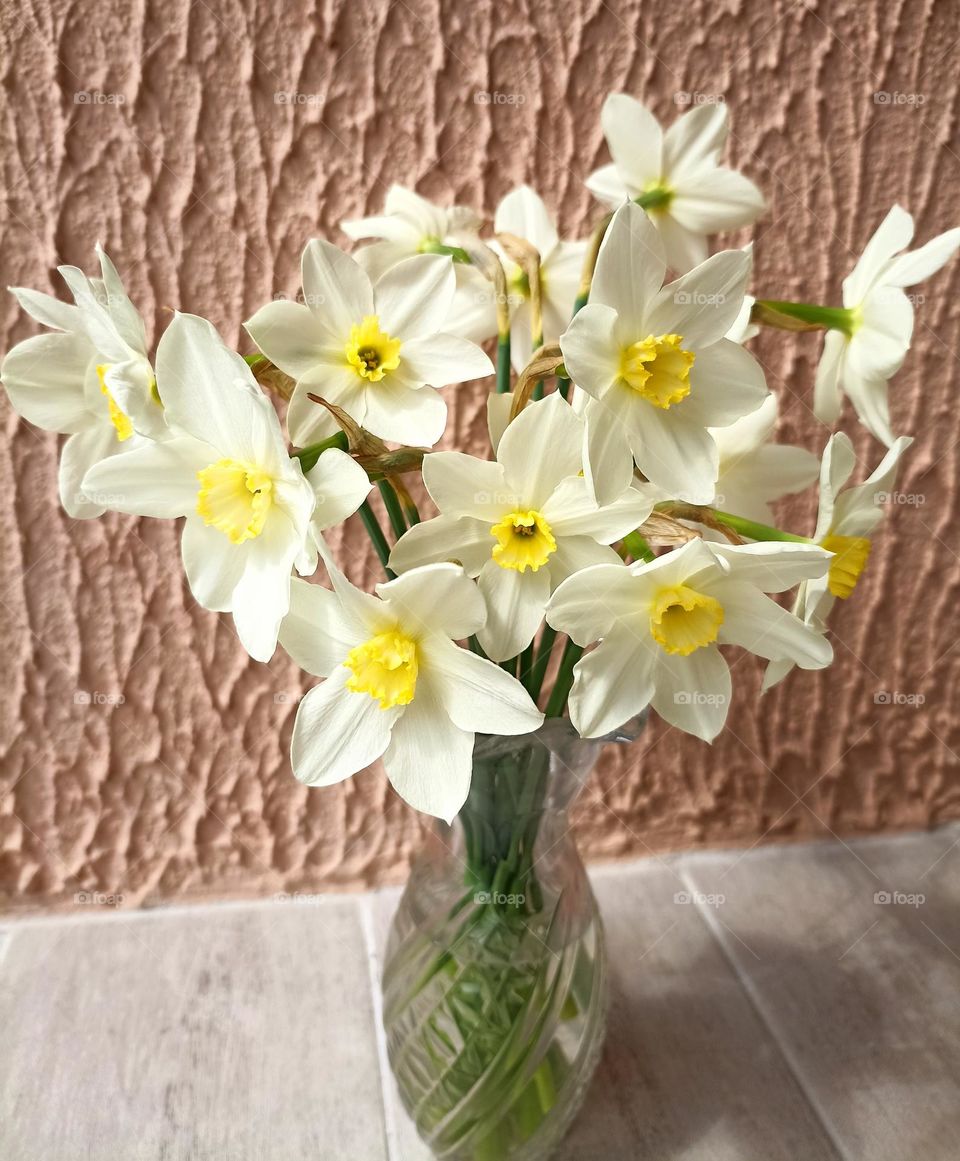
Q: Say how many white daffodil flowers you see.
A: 13